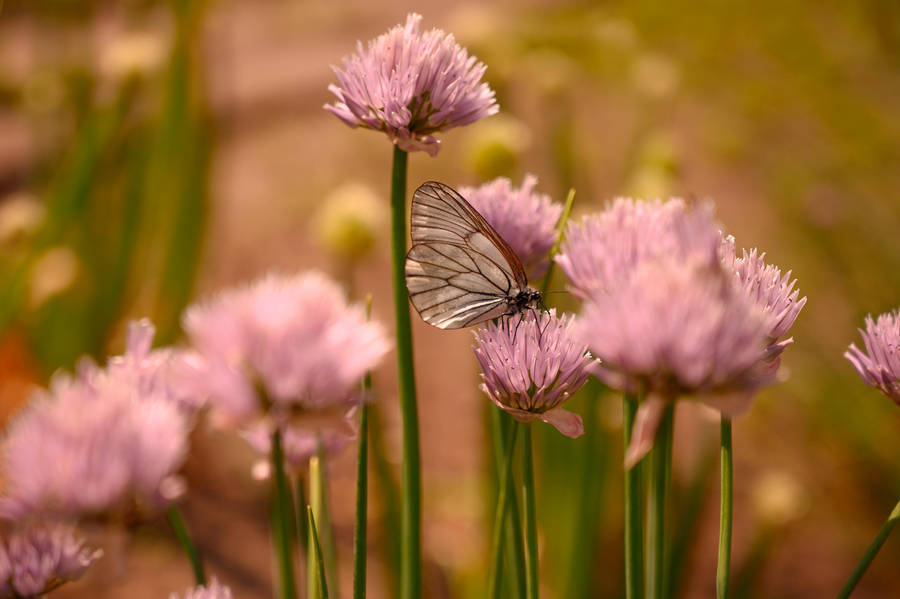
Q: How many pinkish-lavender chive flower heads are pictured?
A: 13